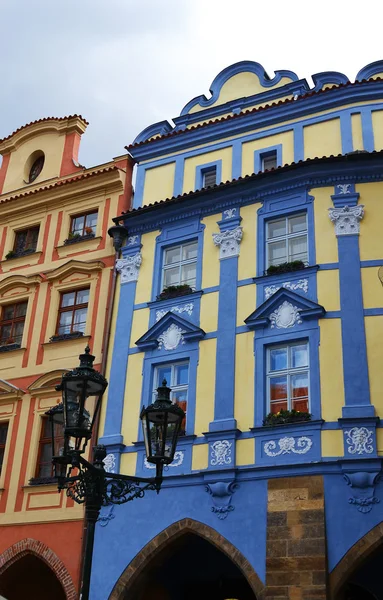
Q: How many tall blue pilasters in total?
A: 3